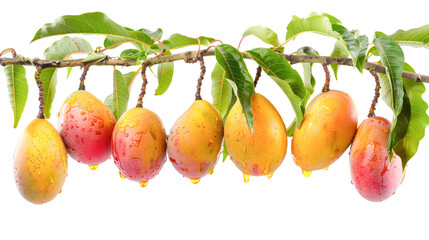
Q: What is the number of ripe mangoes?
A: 7